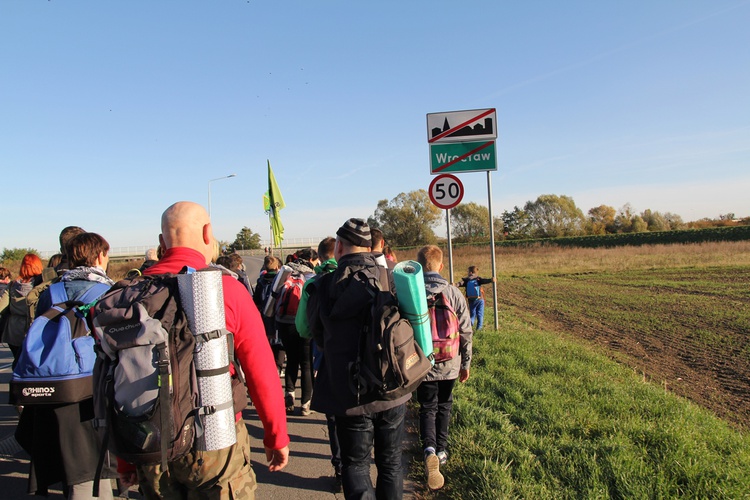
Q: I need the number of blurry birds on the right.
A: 0